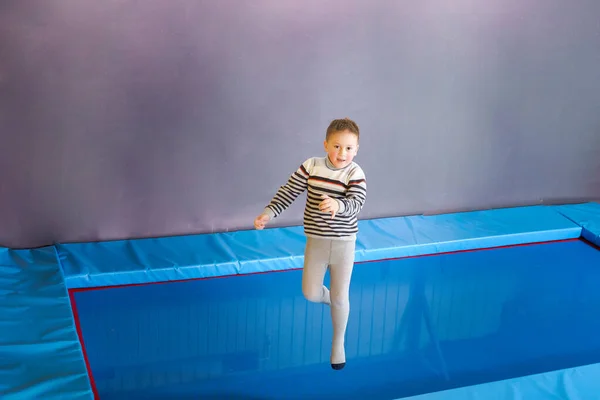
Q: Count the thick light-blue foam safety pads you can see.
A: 4